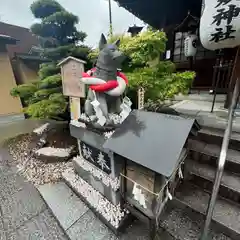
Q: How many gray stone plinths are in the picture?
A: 1